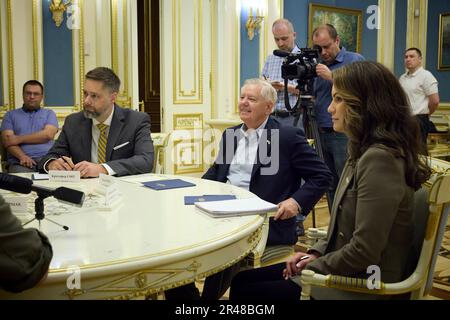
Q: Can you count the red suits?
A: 0